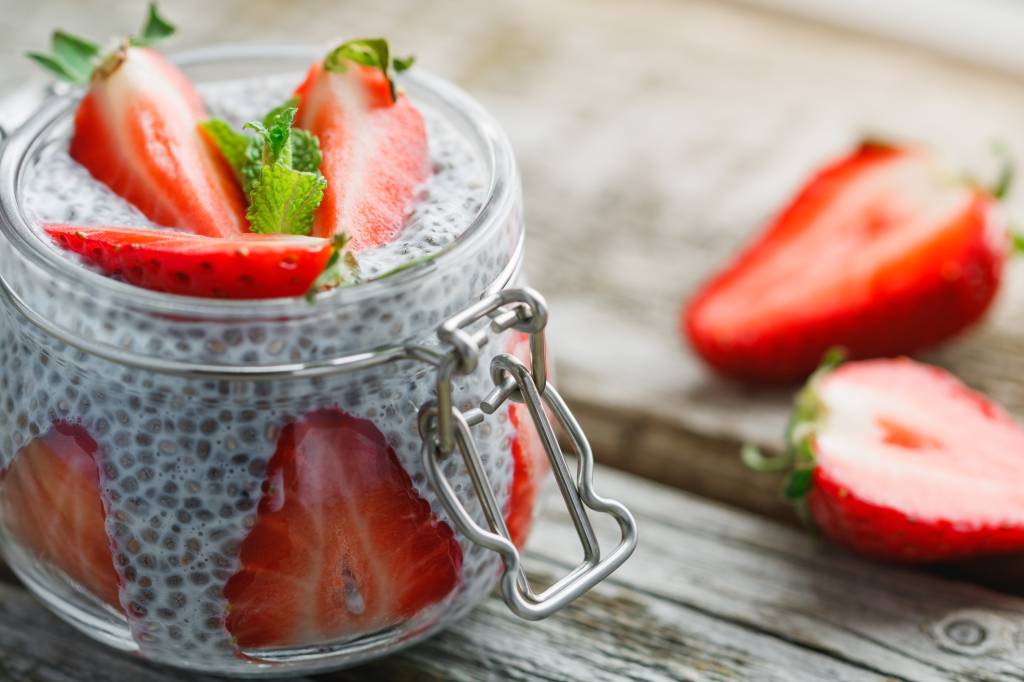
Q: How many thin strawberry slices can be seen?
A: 3